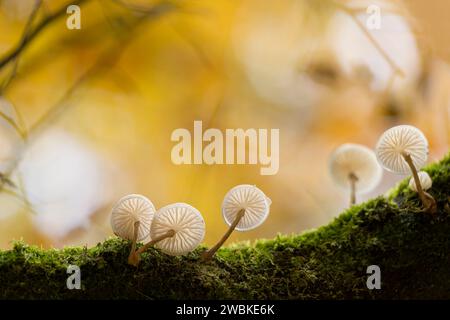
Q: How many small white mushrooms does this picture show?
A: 6